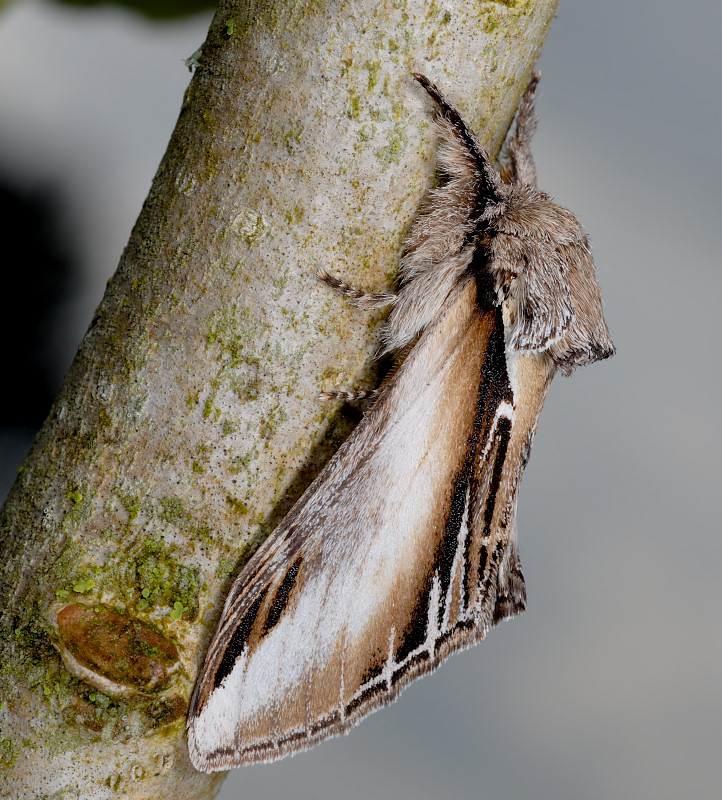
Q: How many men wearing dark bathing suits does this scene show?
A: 0